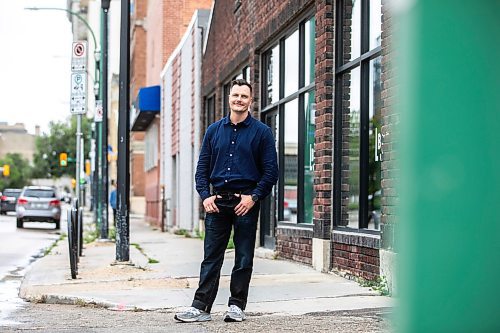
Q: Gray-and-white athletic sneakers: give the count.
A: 2